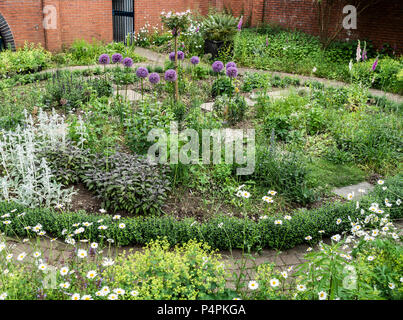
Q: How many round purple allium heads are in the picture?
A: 12